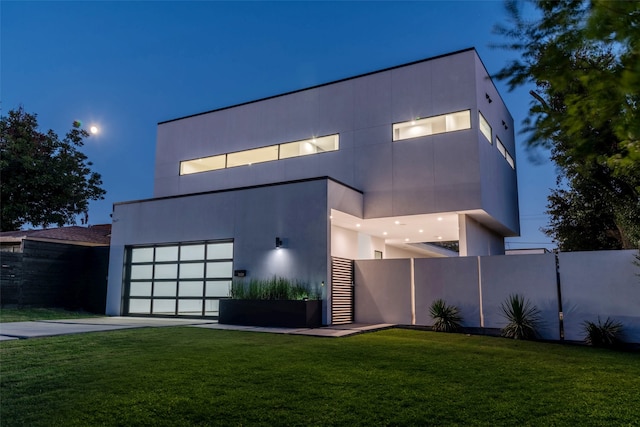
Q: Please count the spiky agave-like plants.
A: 3